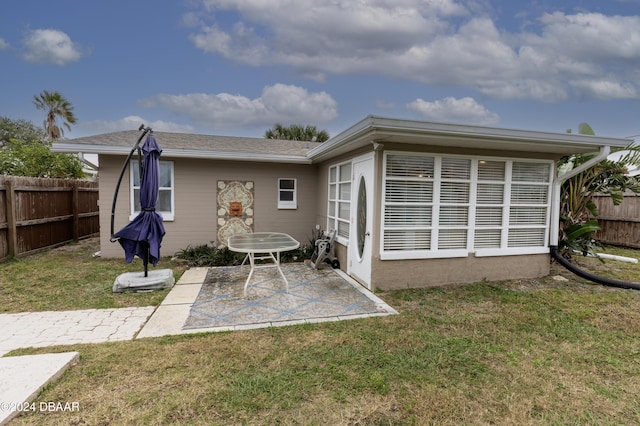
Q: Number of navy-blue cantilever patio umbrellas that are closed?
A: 1